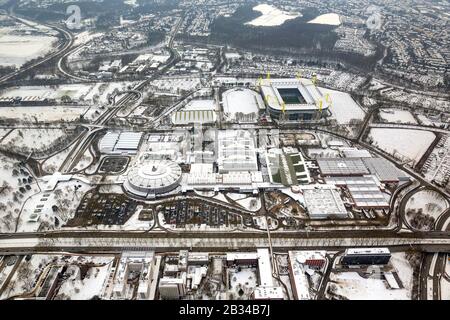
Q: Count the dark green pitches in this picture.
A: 1